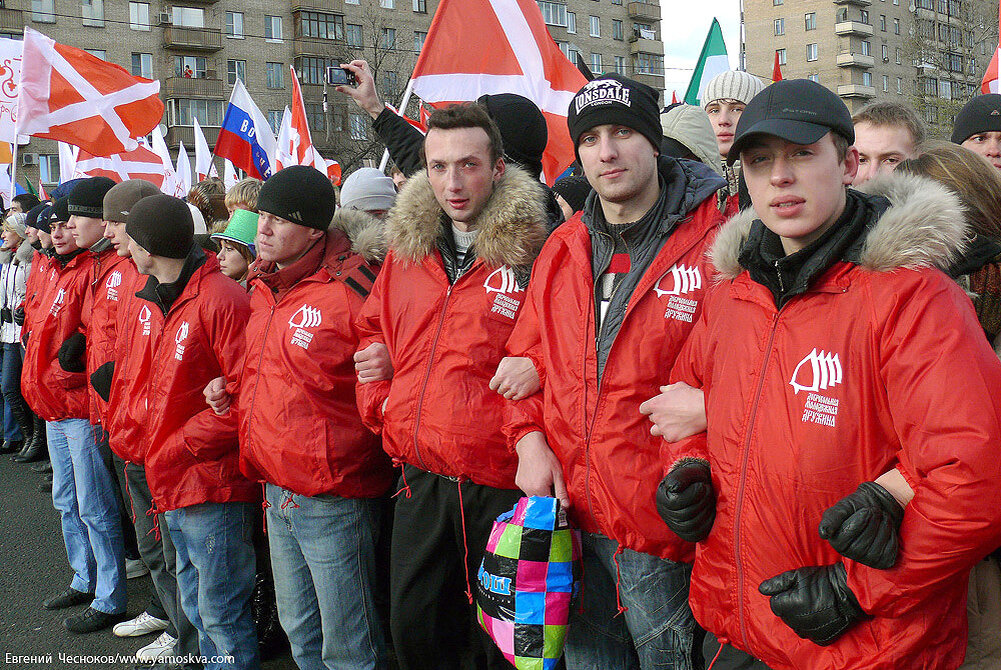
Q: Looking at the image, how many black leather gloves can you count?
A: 3